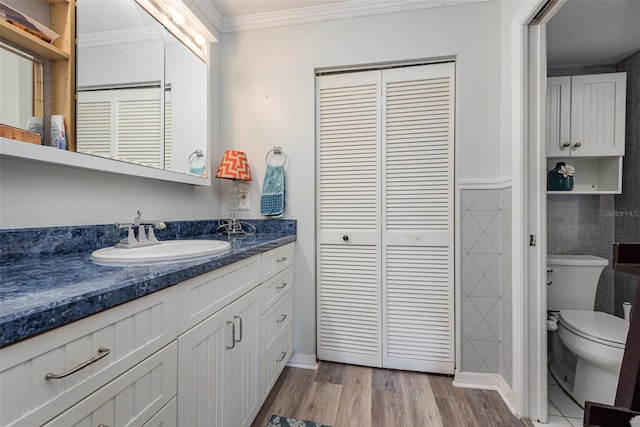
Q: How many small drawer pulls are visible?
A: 4